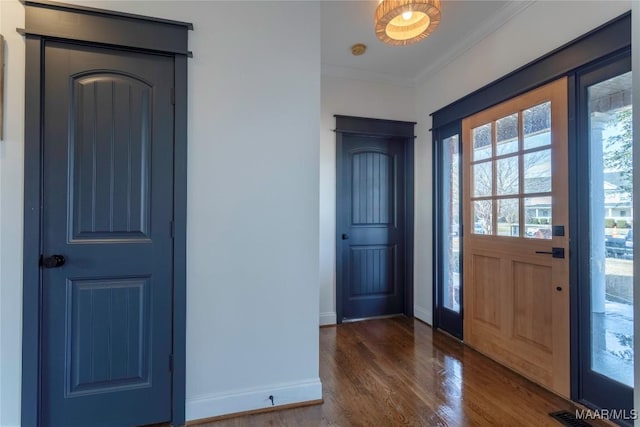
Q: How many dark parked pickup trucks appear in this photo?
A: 1